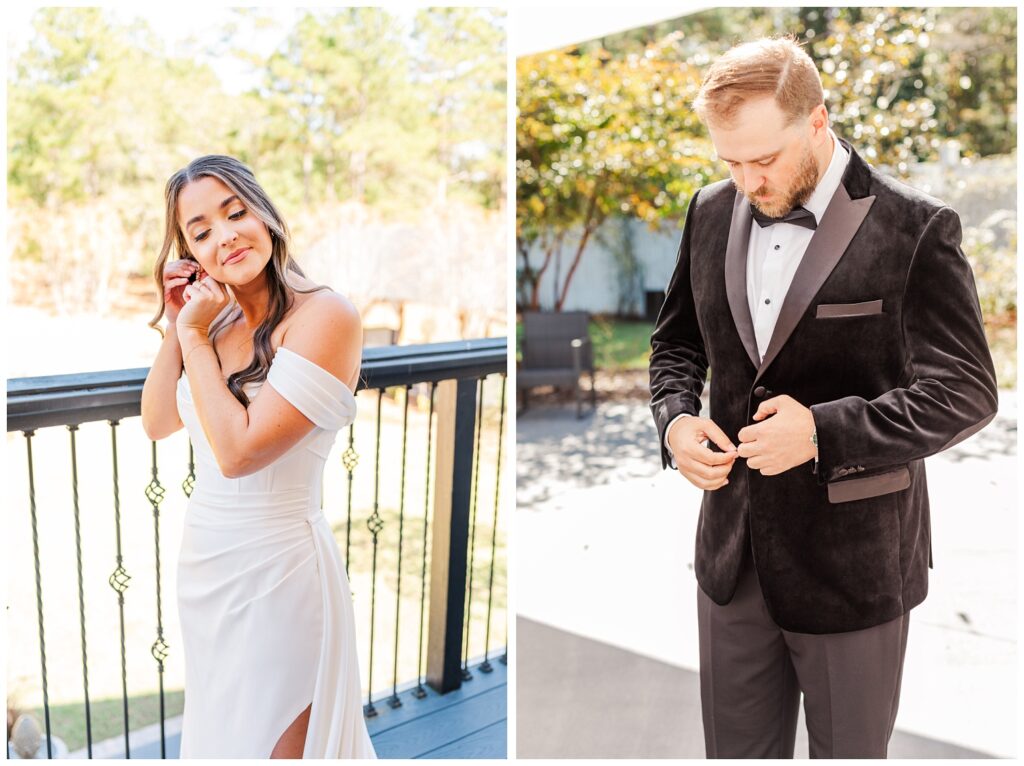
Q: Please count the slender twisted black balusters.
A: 11